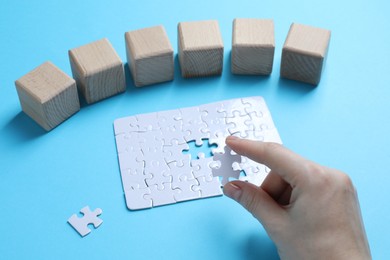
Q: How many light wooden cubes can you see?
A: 6